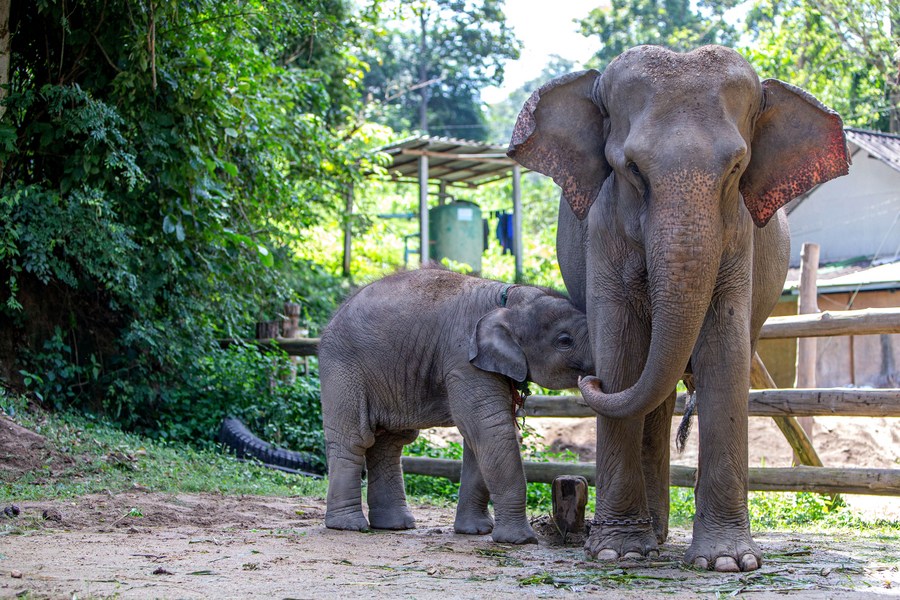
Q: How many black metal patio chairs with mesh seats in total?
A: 0